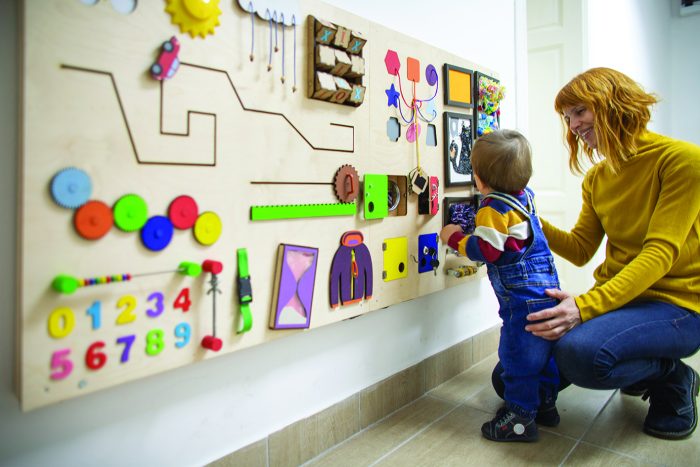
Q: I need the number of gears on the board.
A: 7